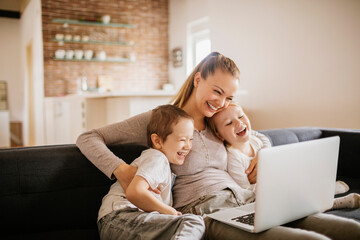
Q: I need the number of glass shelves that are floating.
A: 3